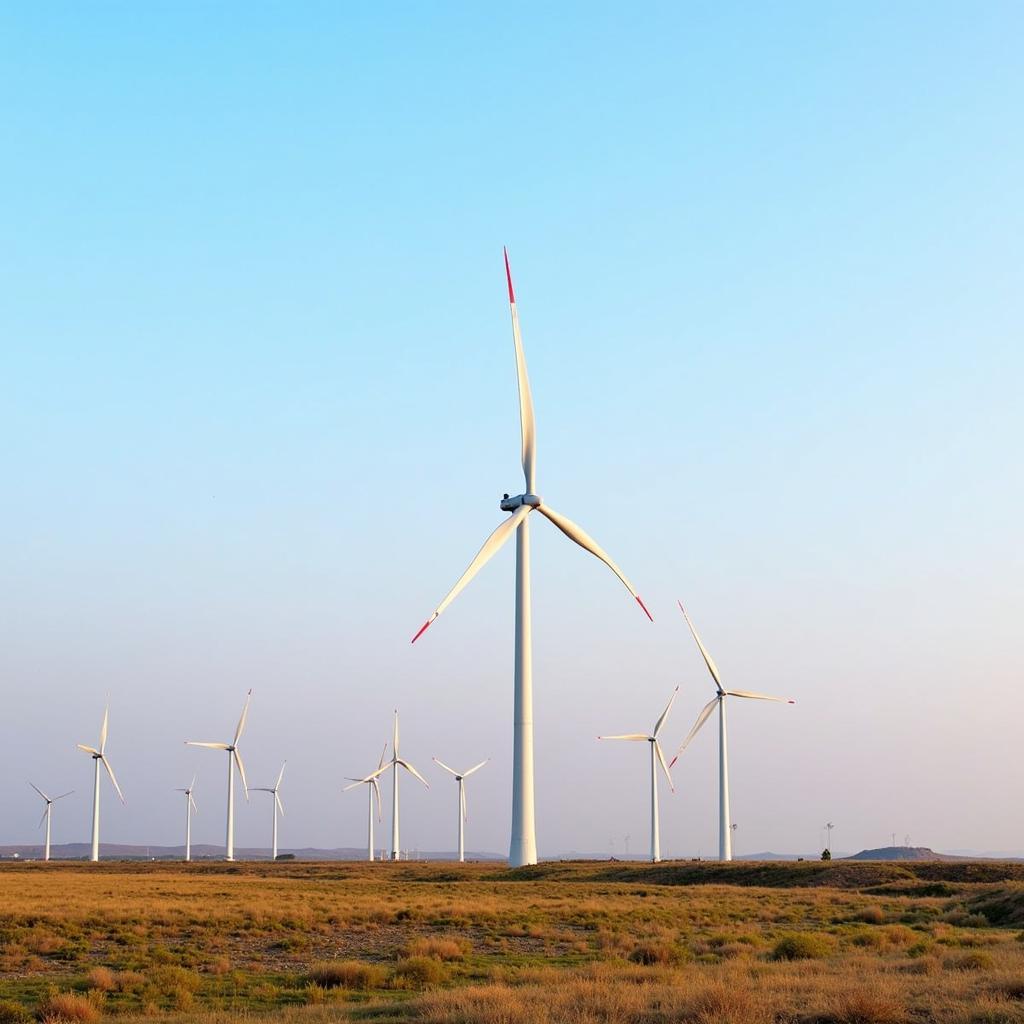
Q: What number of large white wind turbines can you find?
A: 11